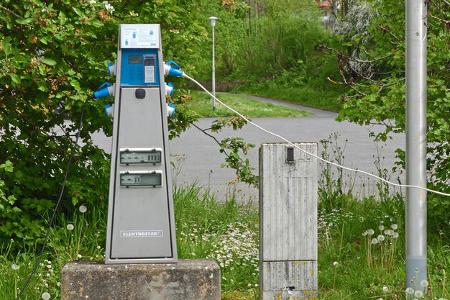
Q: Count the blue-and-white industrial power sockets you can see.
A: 6